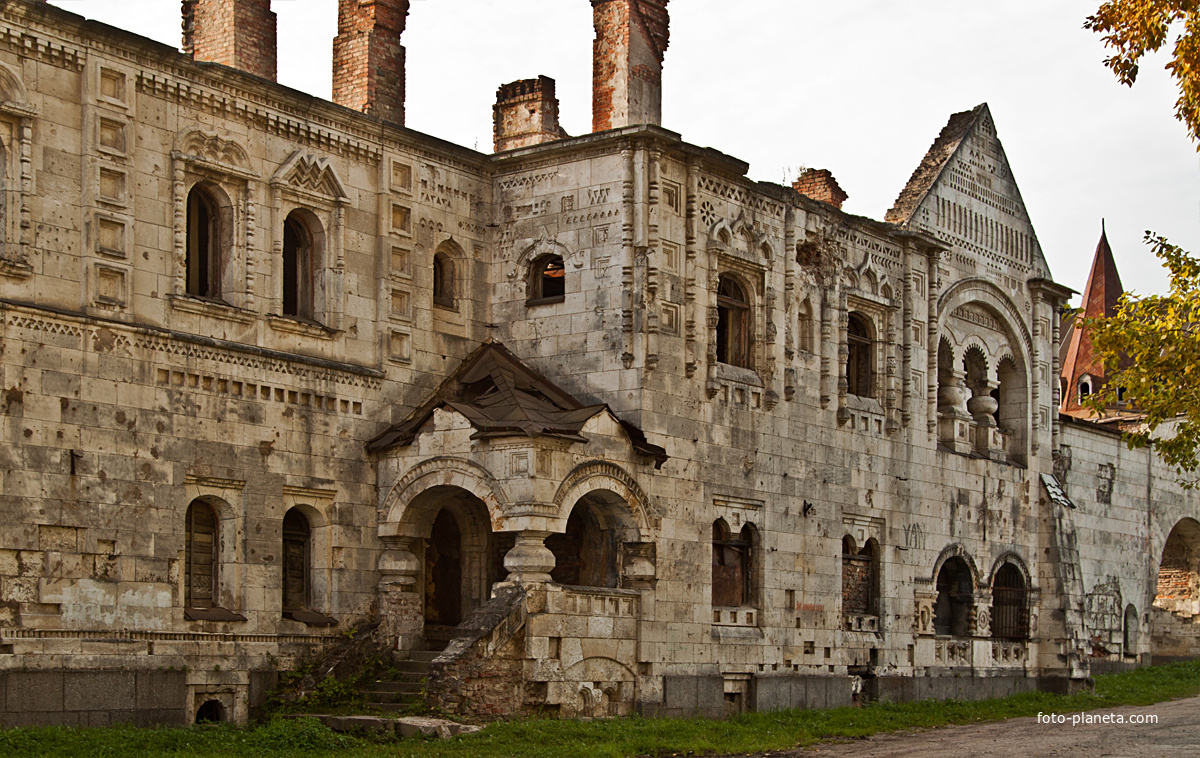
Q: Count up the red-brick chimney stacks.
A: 5